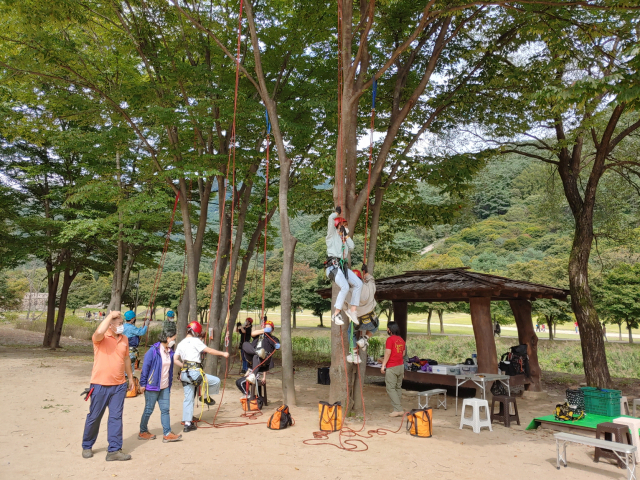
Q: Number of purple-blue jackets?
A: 1